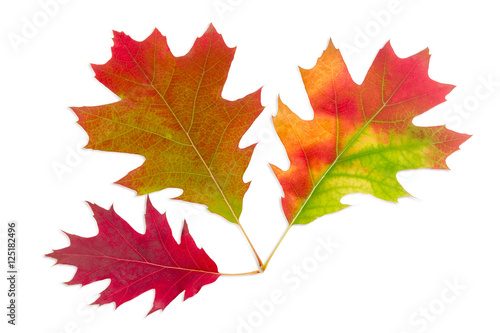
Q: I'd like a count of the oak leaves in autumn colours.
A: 3